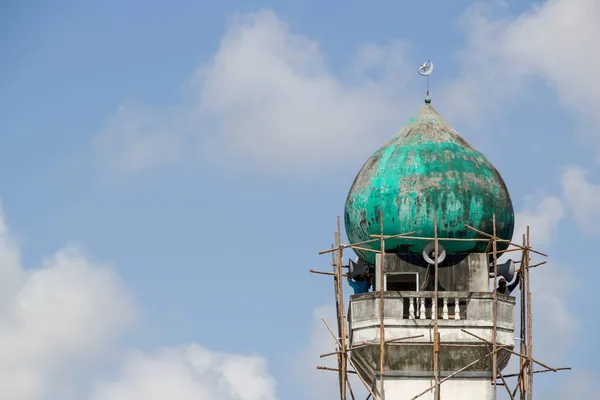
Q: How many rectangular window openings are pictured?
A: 1